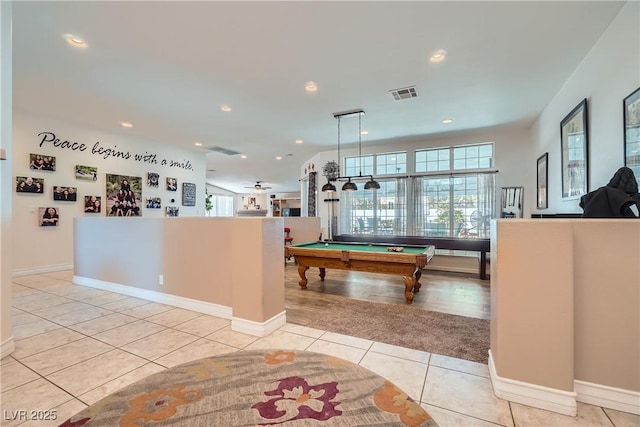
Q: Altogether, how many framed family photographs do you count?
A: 11